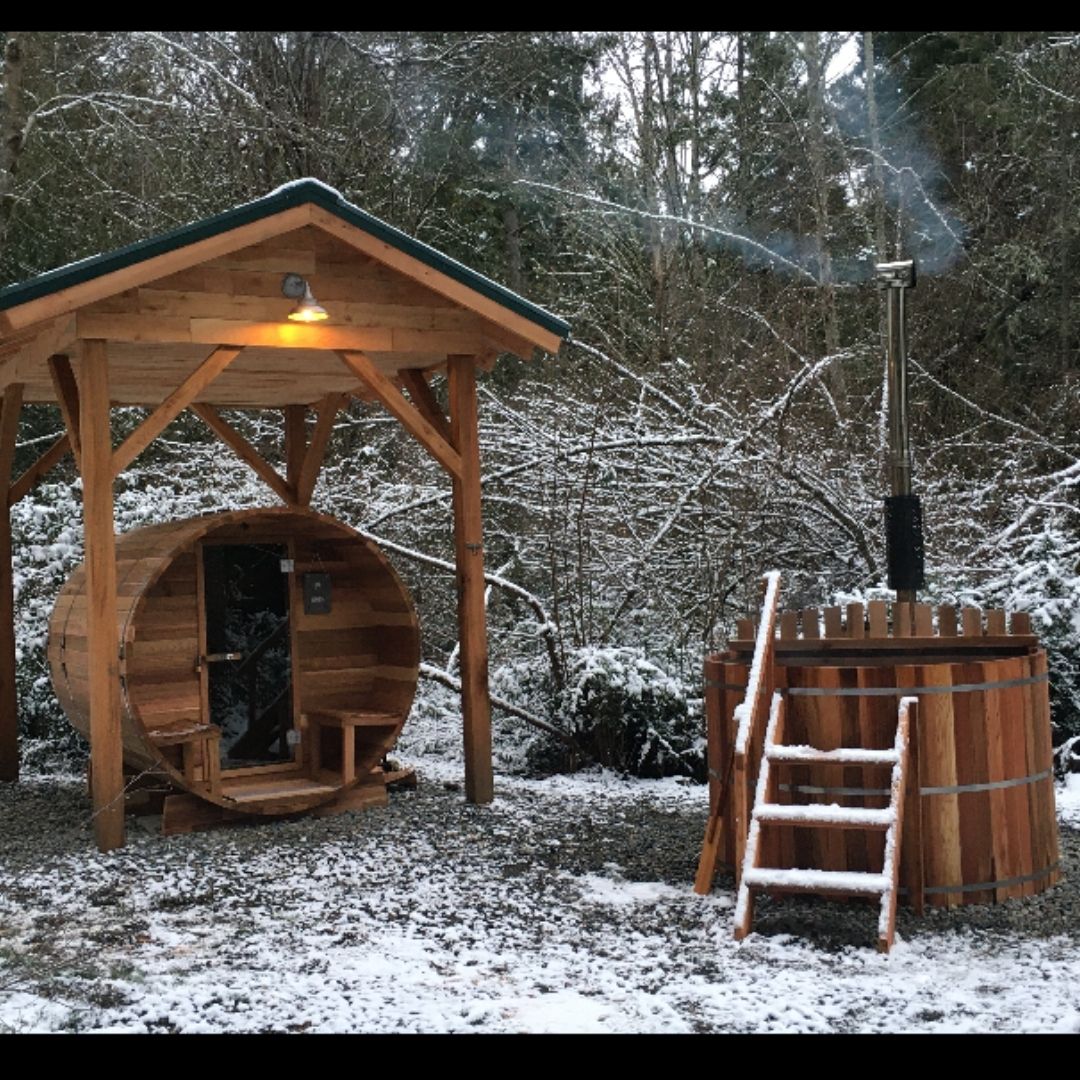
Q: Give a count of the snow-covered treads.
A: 3